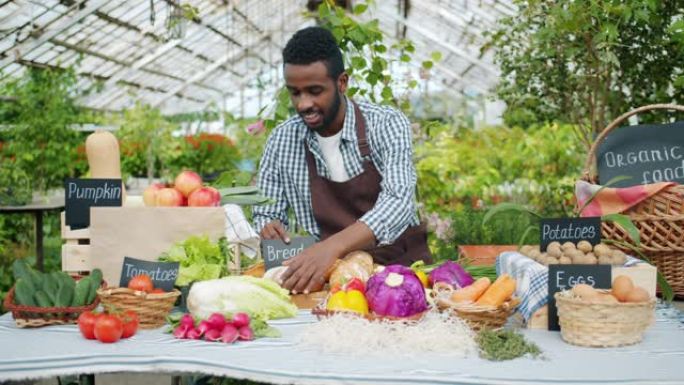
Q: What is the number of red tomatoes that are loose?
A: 3